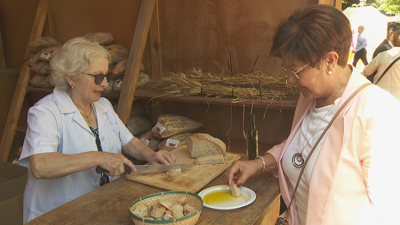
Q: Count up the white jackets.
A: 1